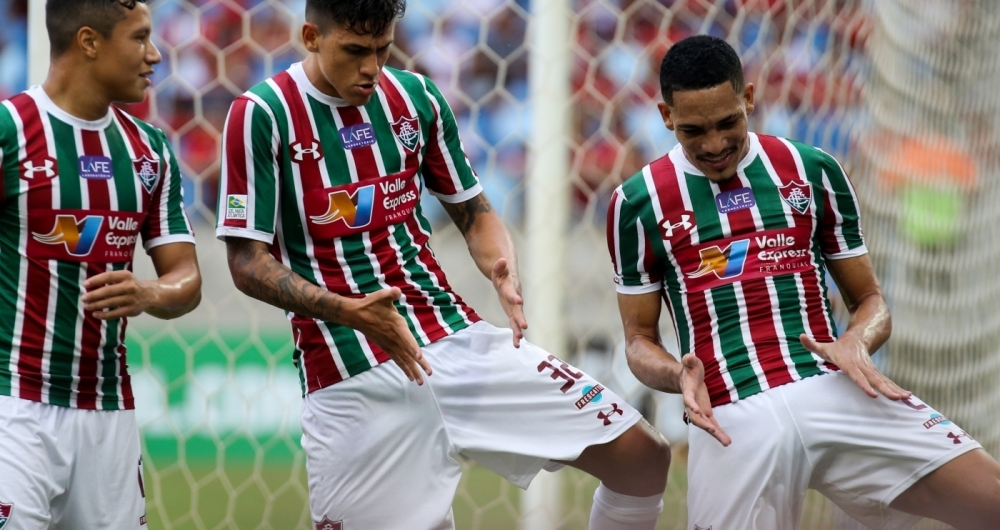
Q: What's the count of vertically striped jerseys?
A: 3